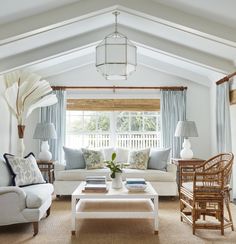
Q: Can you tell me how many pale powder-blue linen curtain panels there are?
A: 3